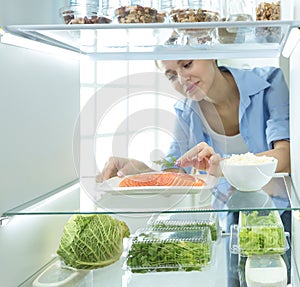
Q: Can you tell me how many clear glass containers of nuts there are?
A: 4